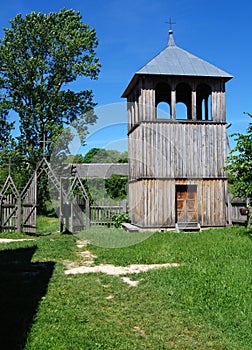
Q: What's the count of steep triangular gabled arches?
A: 3